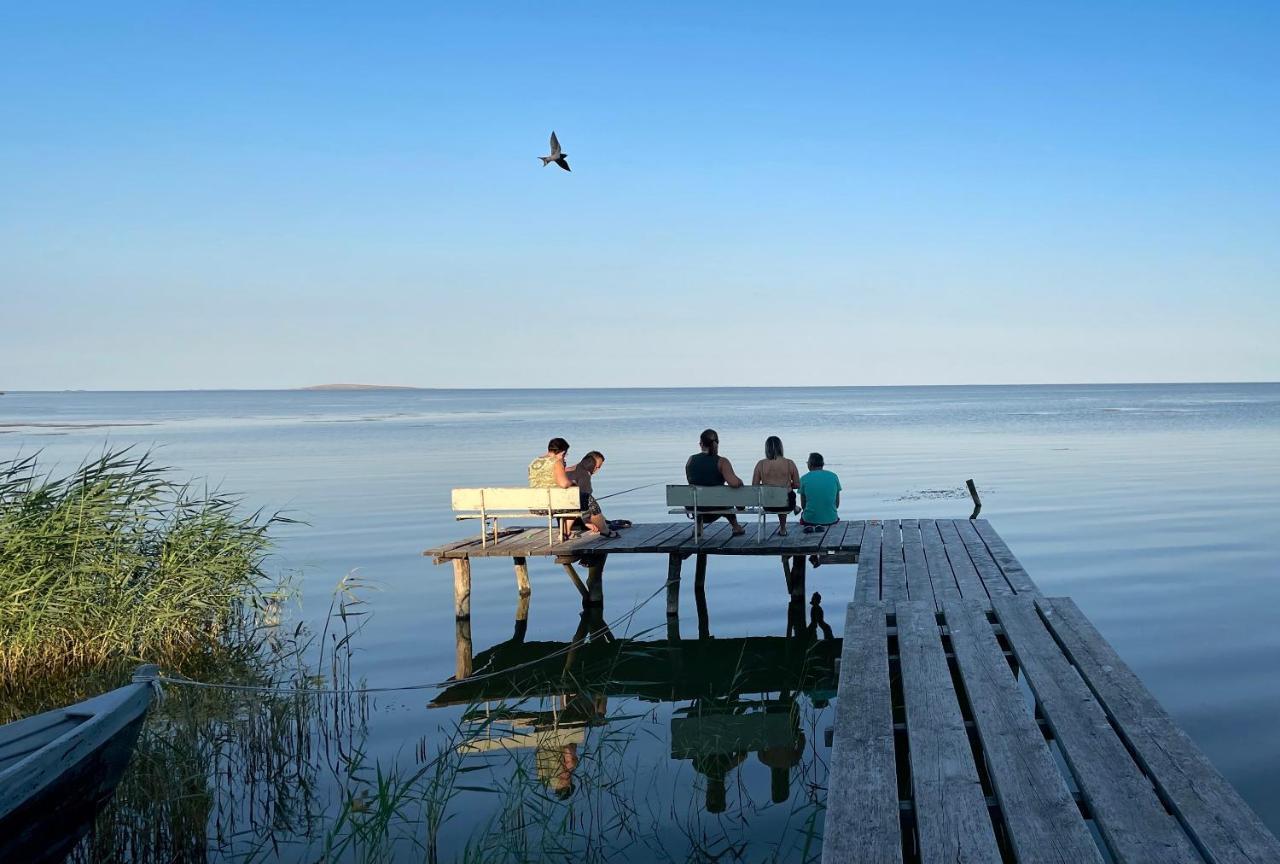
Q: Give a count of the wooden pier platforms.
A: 1